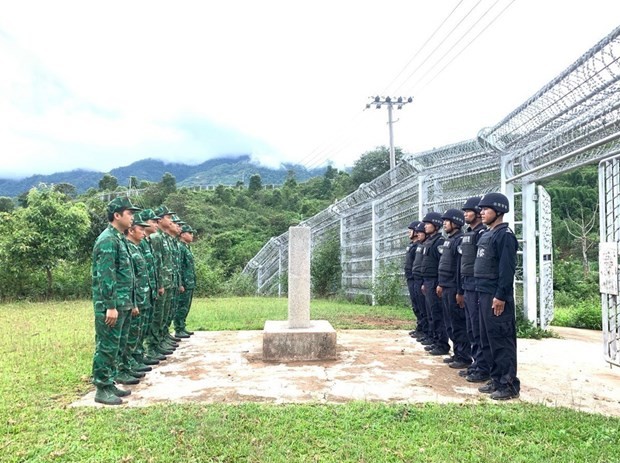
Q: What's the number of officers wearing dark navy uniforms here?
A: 6